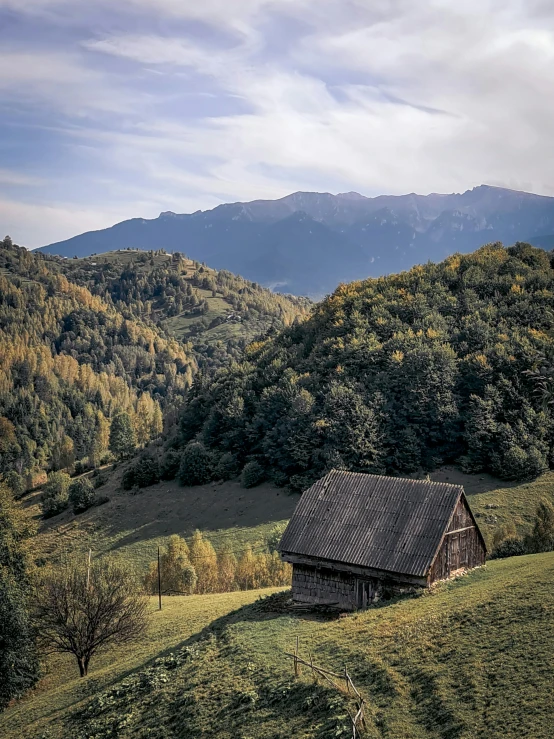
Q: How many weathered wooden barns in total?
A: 1